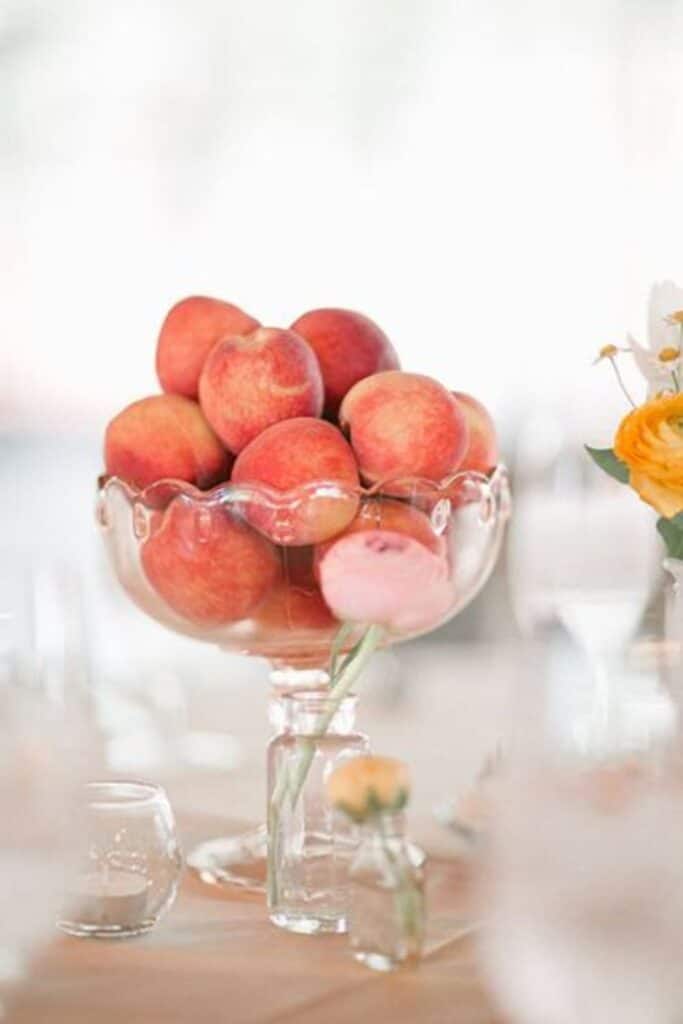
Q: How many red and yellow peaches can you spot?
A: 10